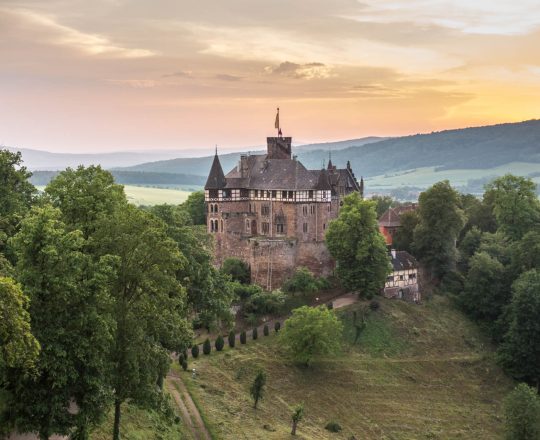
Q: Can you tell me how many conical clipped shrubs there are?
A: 11